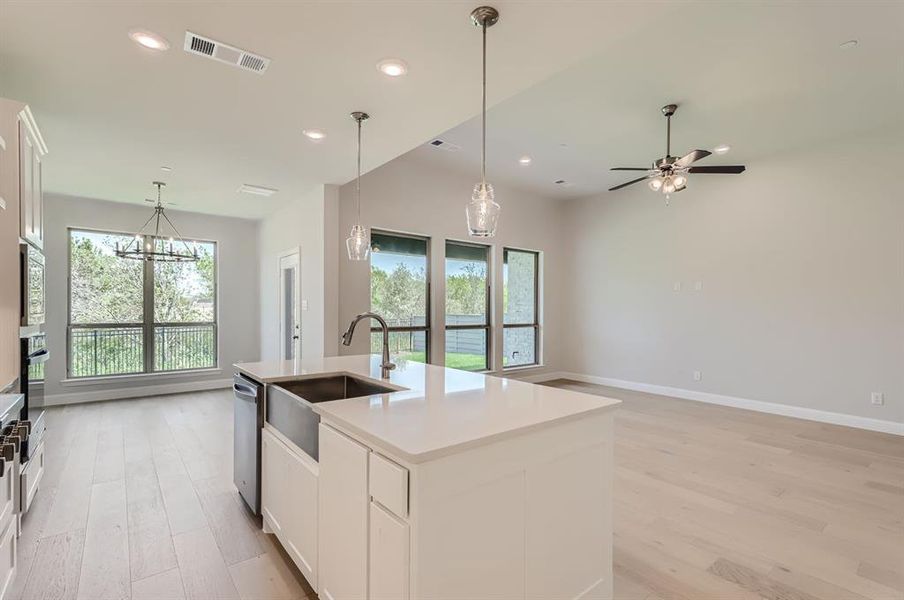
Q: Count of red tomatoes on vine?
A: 0